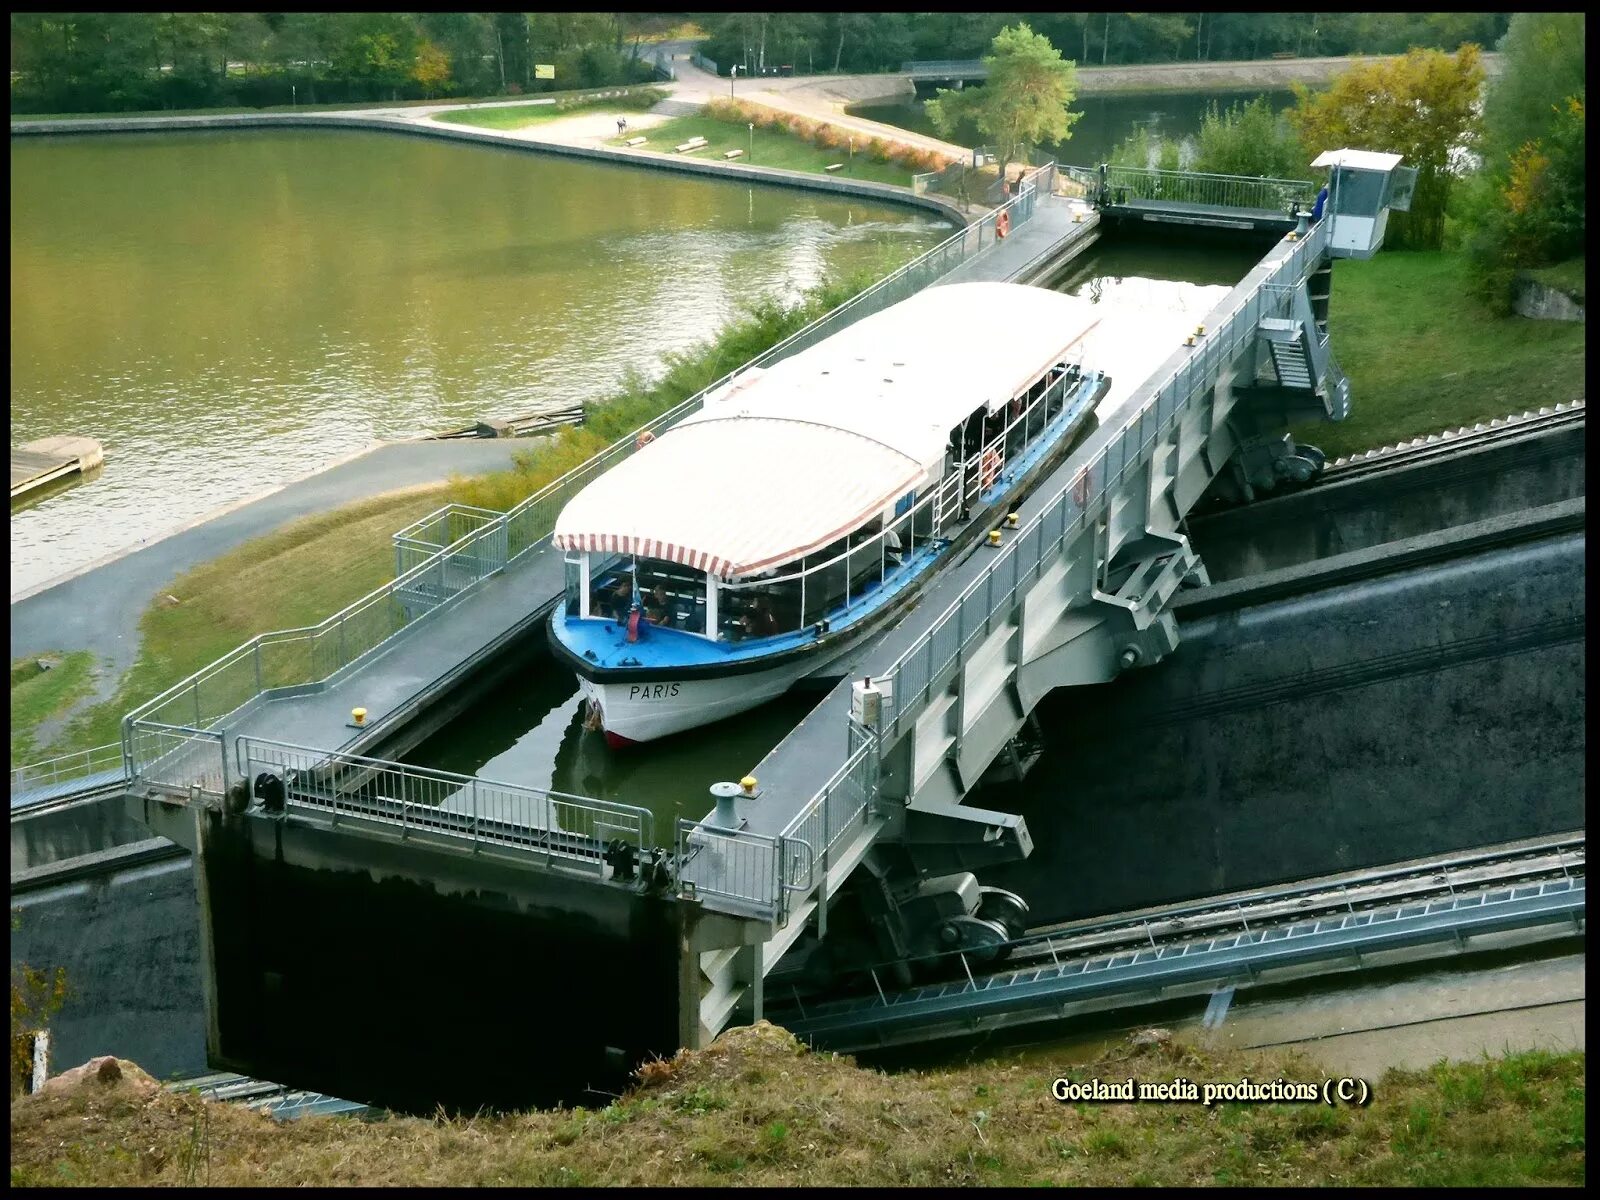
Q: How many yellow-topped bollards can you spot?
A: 8